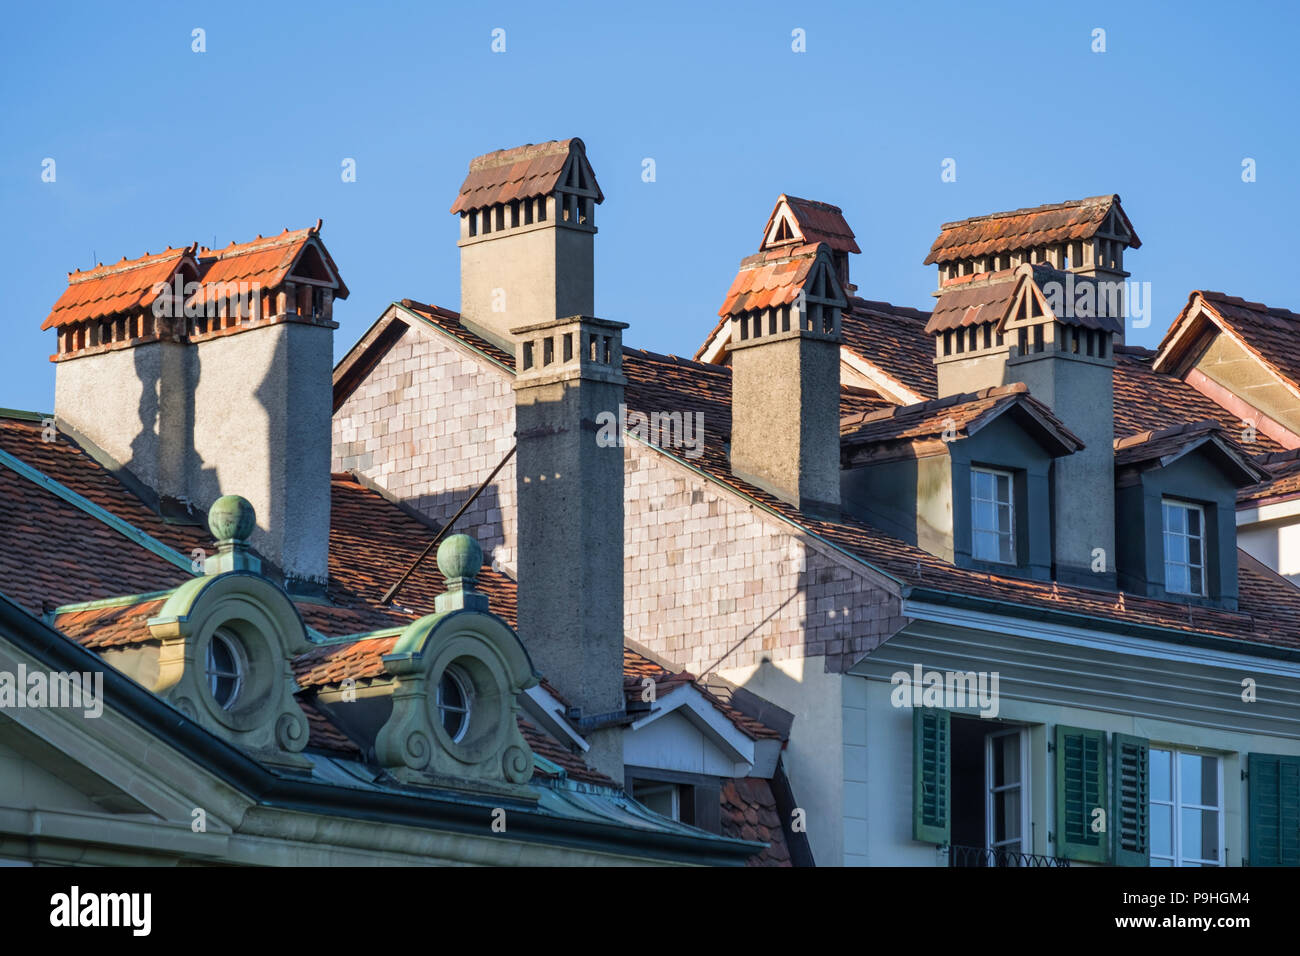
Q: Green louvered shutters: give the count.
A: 4